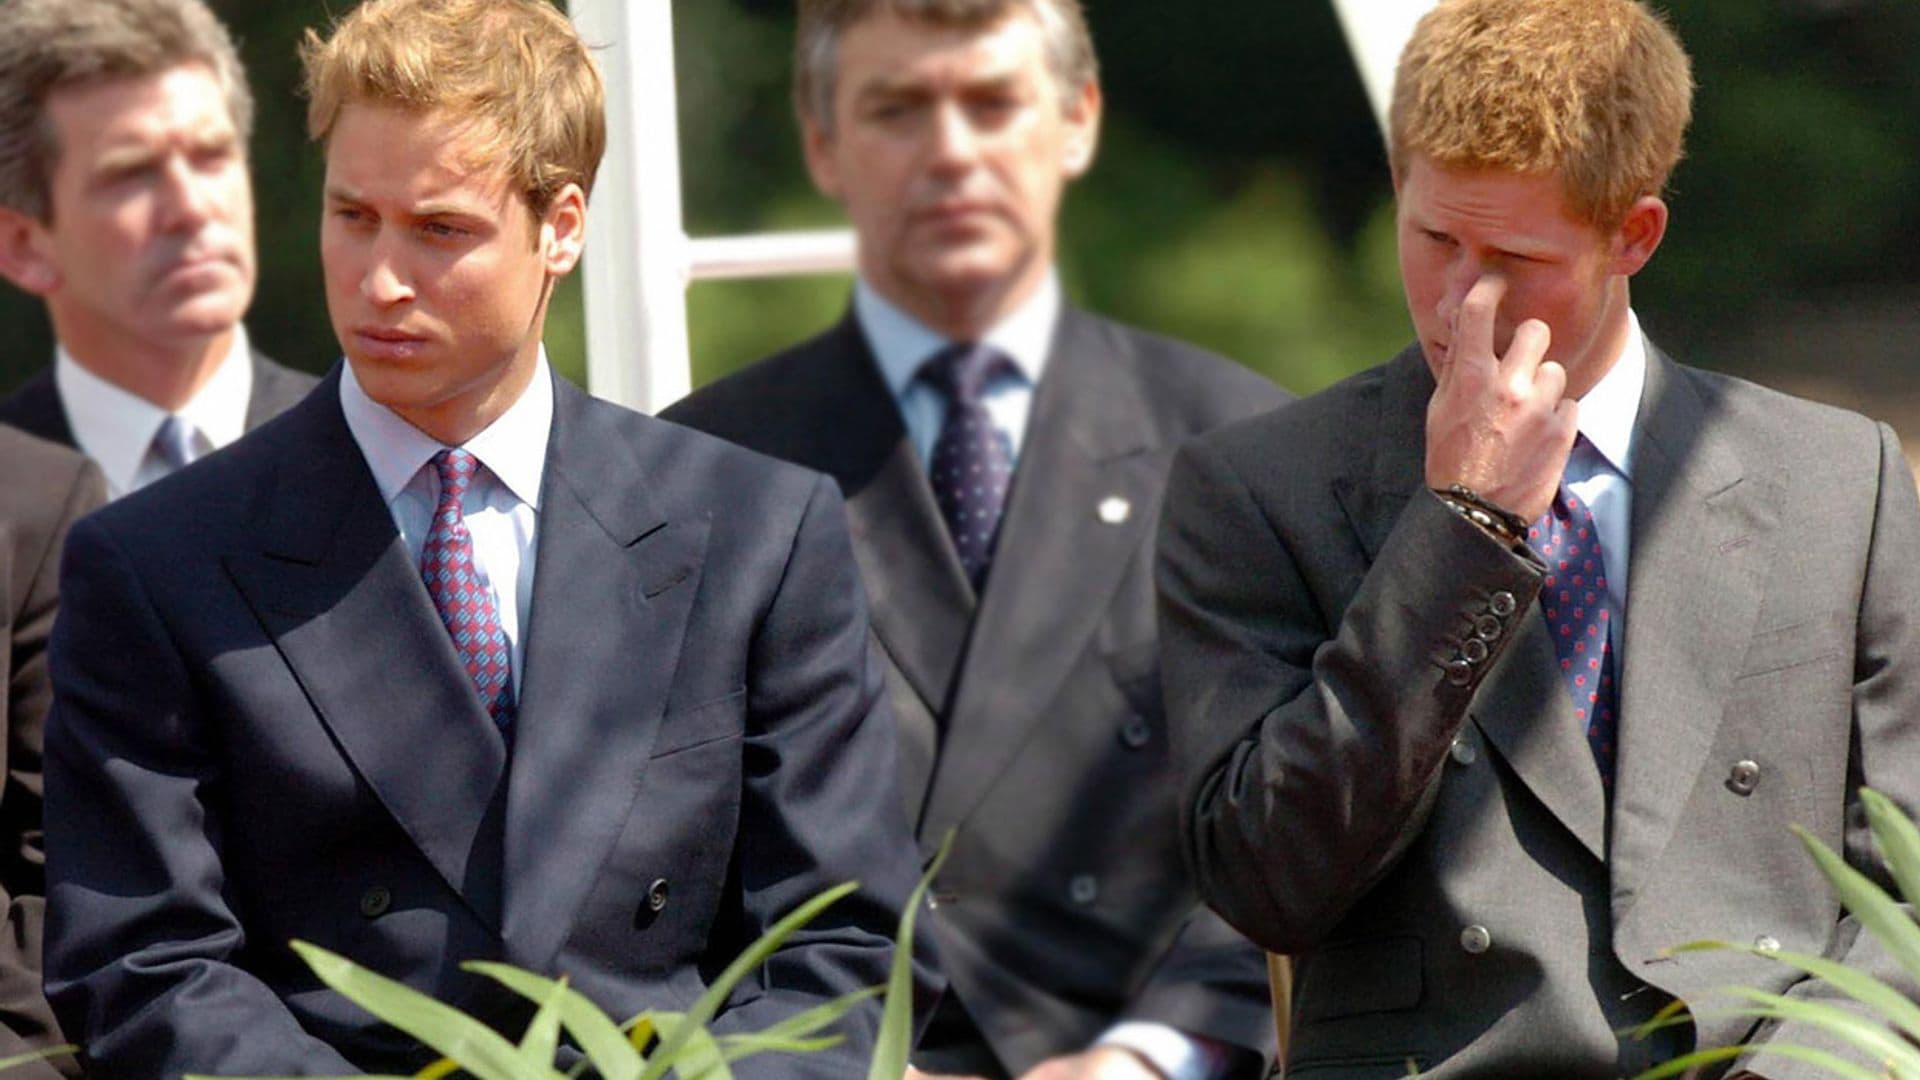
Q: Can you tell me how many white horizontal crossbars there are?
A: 1